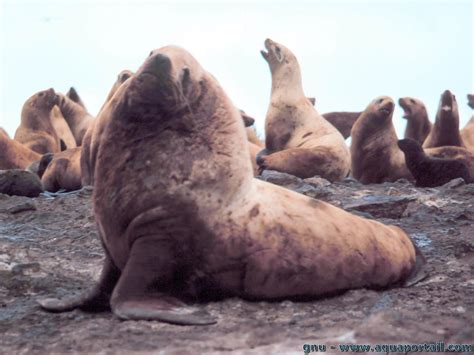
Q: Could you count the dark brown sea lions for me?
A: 1